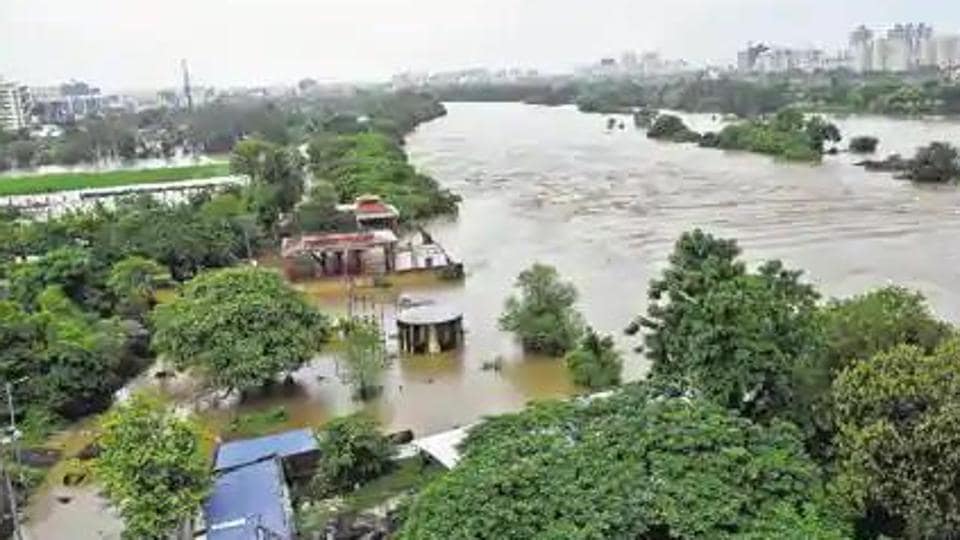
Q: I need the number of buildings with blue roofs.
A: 2